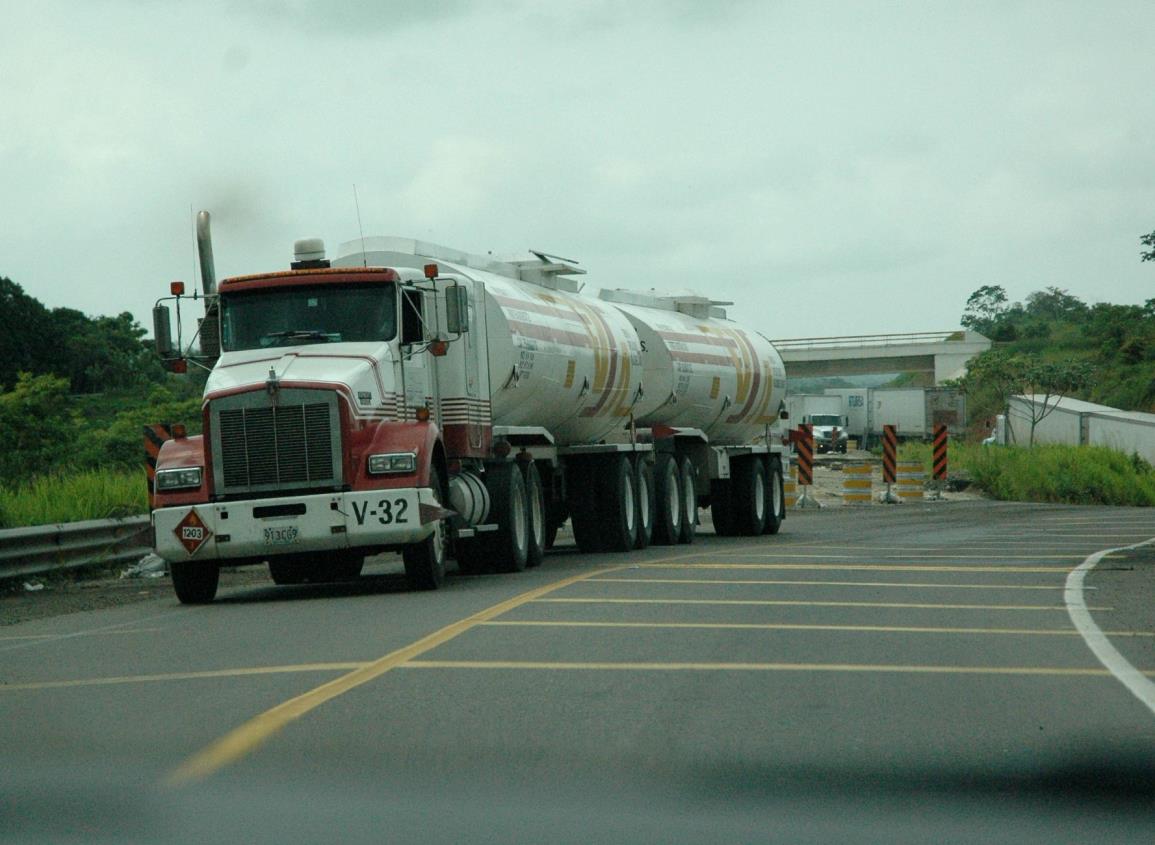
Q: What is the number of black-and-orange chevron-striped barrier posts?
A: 4